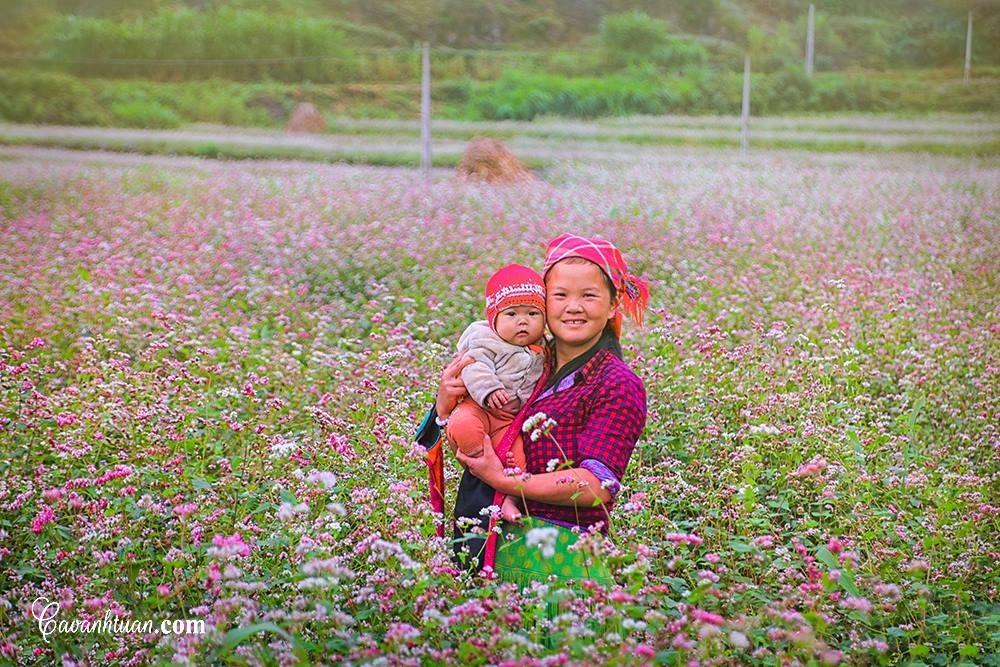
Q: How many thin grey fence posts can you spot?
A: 4